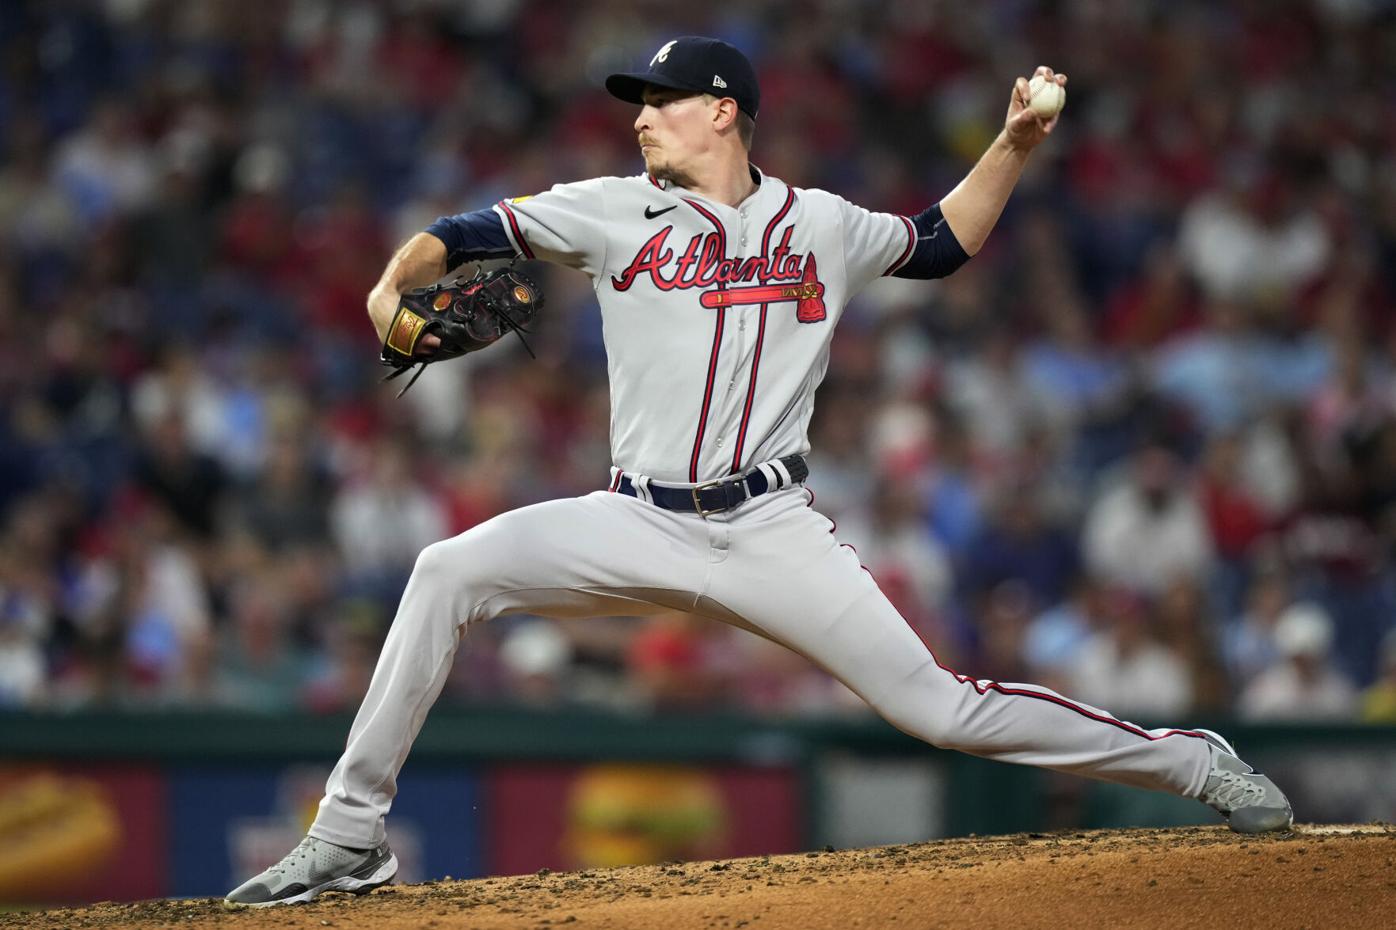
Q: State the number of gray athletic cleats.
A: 2